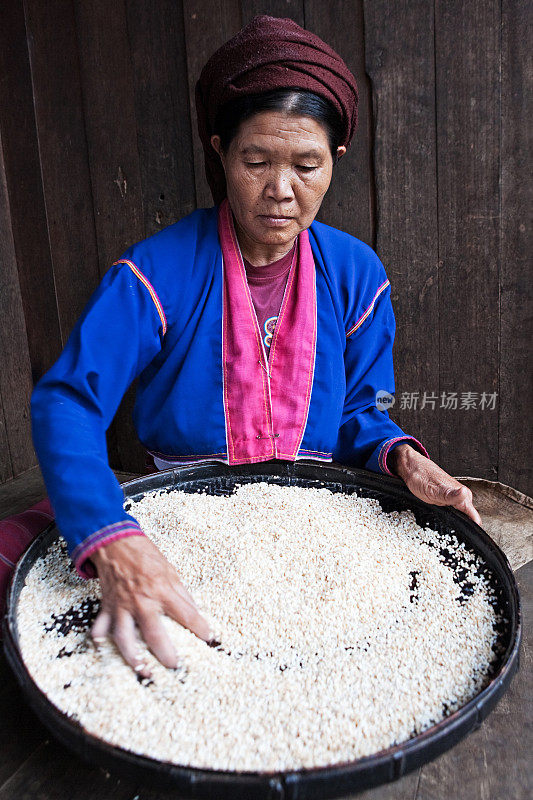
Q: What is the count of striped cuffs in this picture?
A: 2